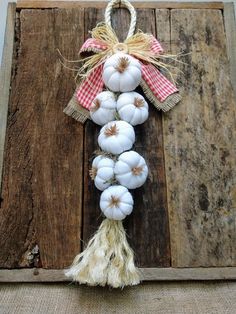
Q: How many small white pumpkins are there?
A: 7